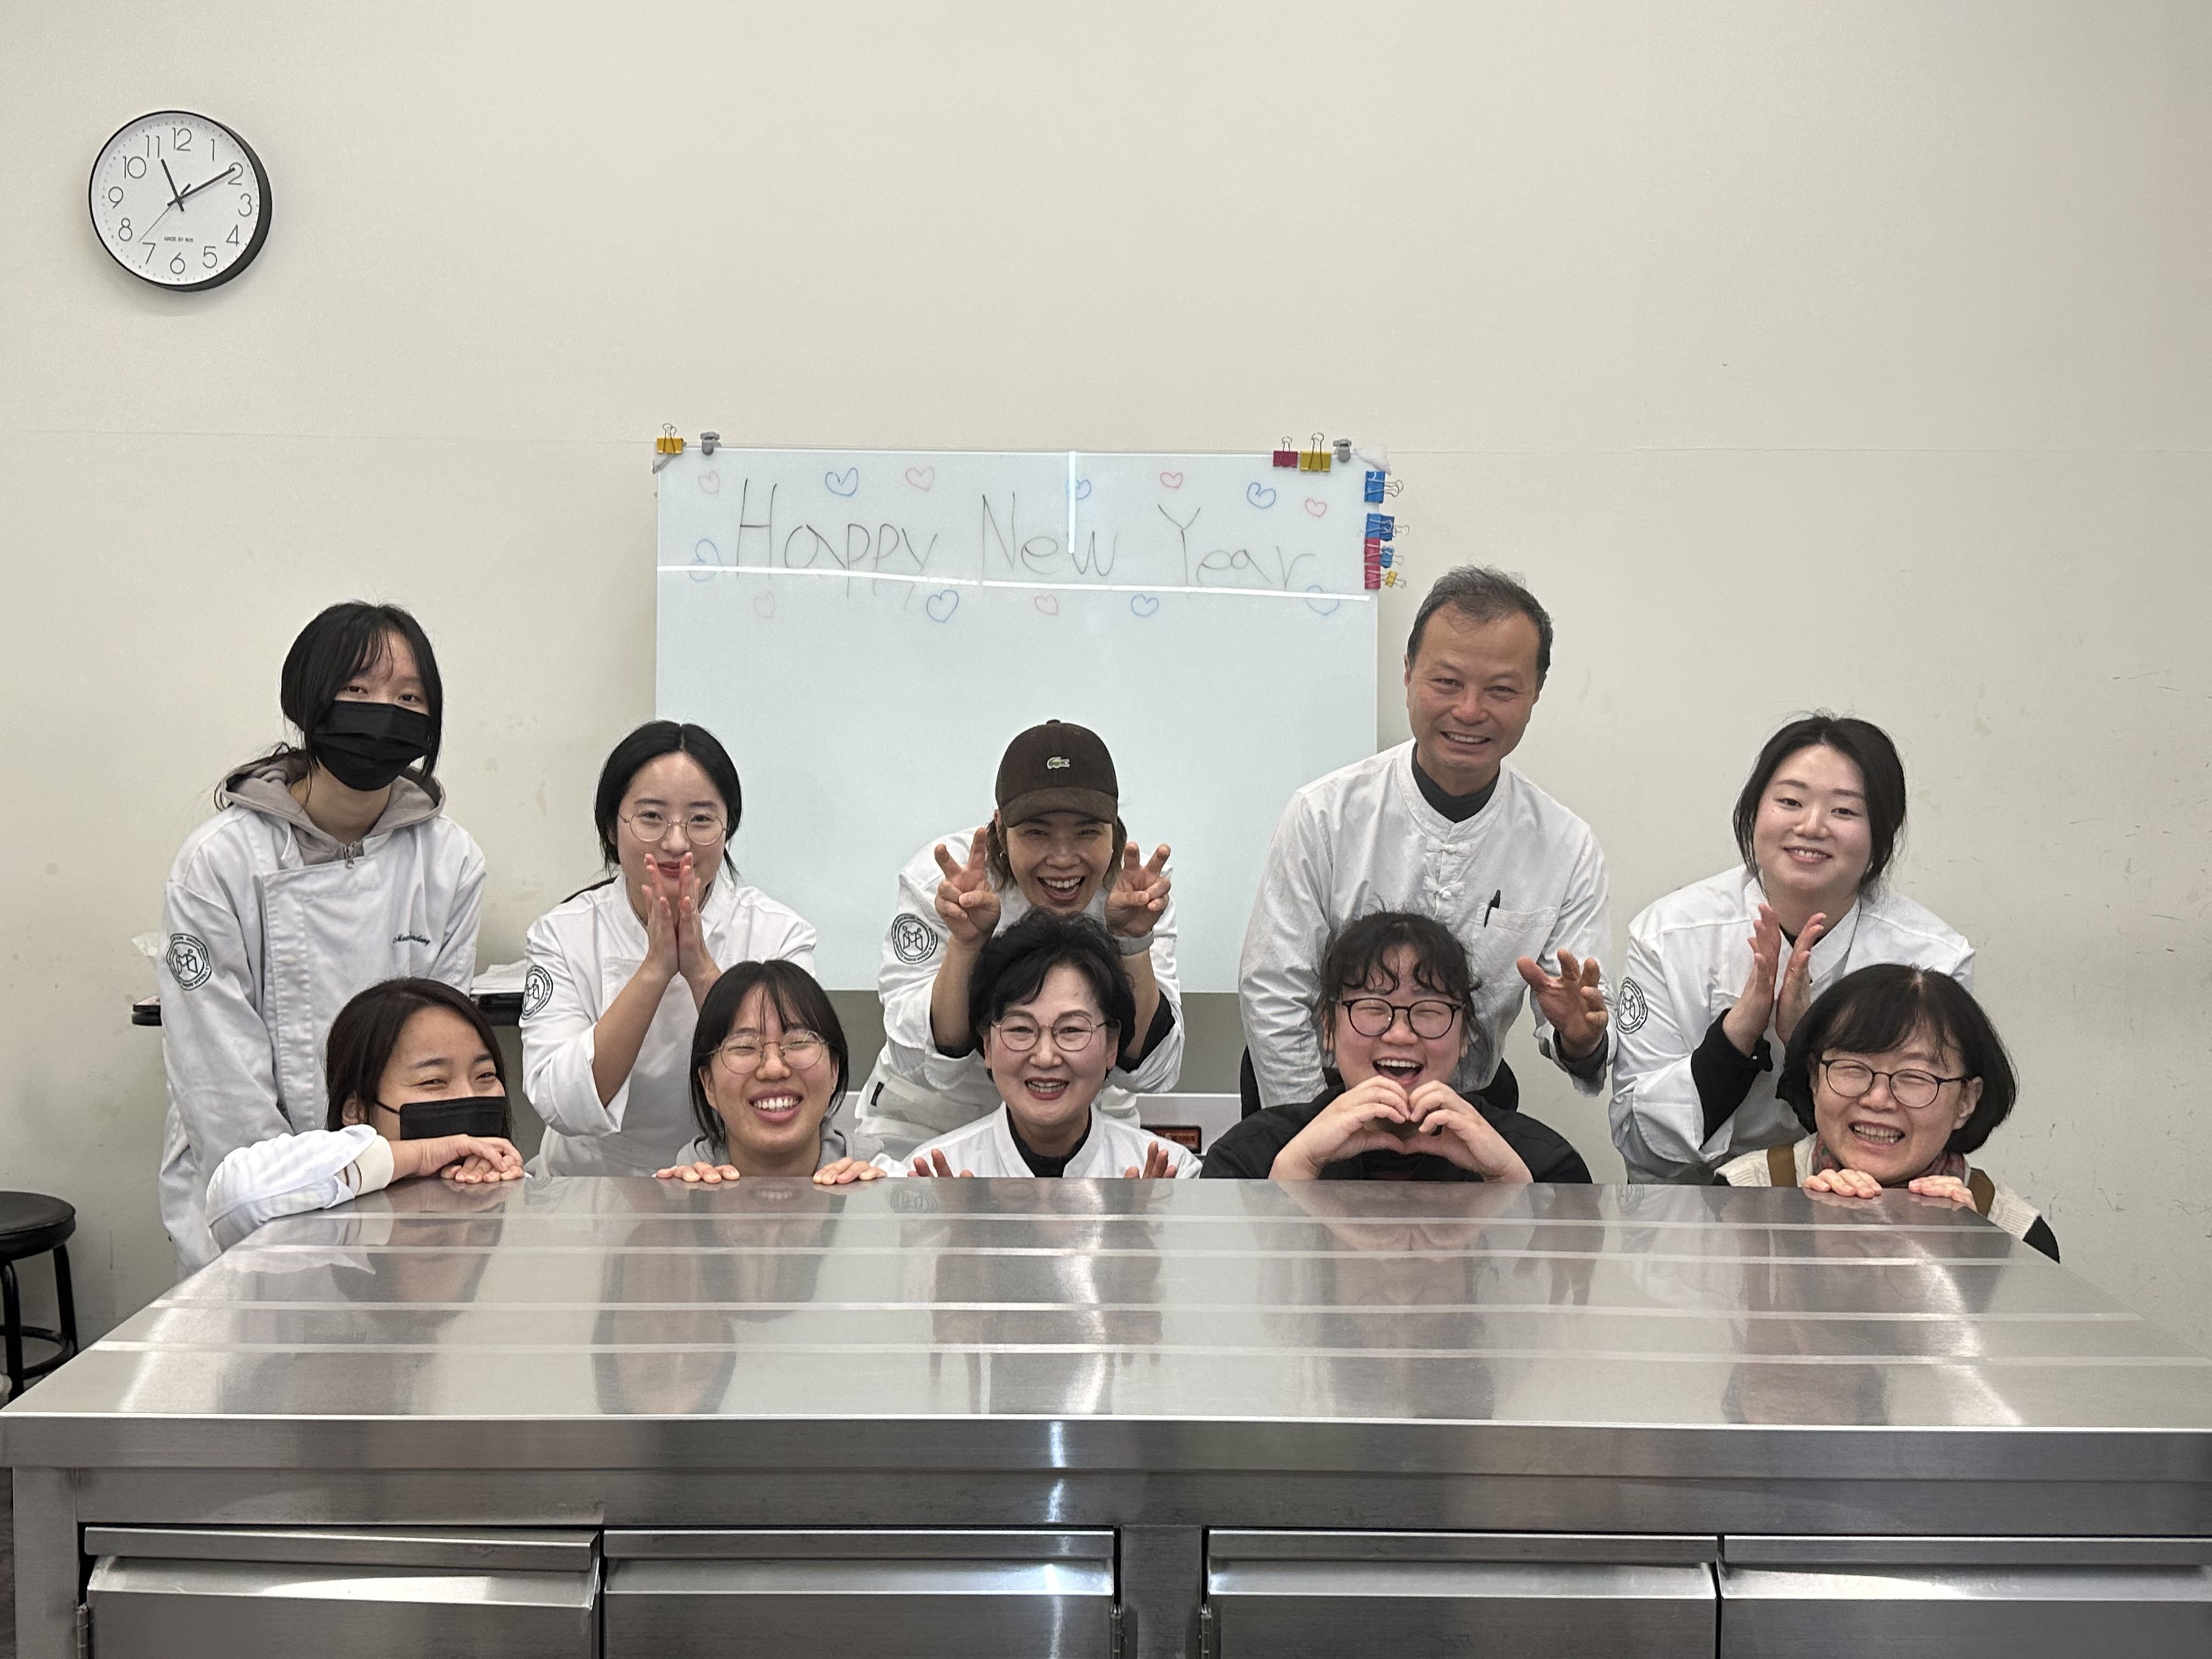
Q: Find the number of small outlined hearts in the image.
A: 13